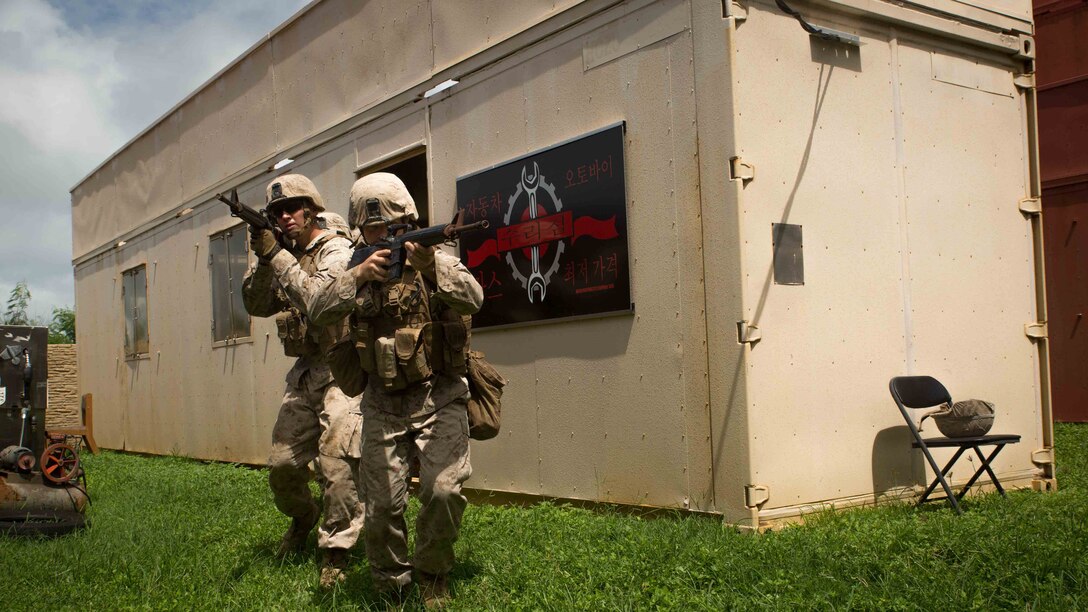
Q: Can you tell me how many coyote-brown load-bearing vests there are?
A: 2